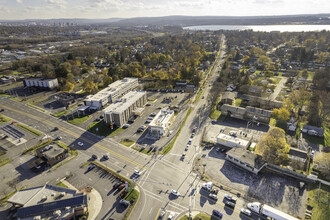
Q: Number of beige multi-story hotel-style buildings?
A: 2